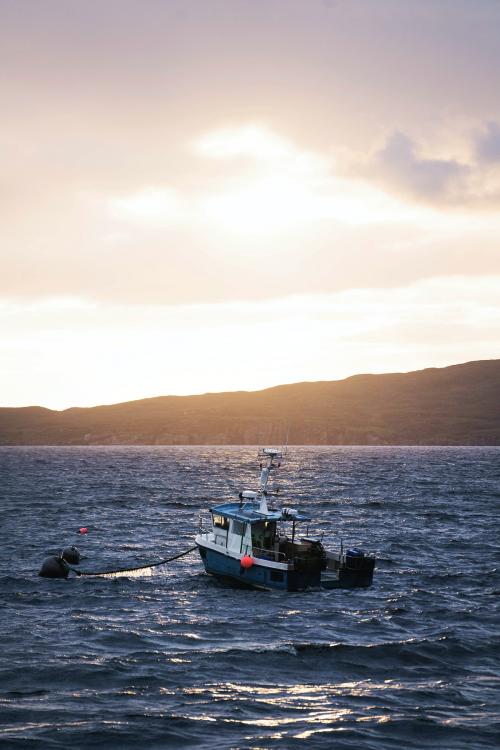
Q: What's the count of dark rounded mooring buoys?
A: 2